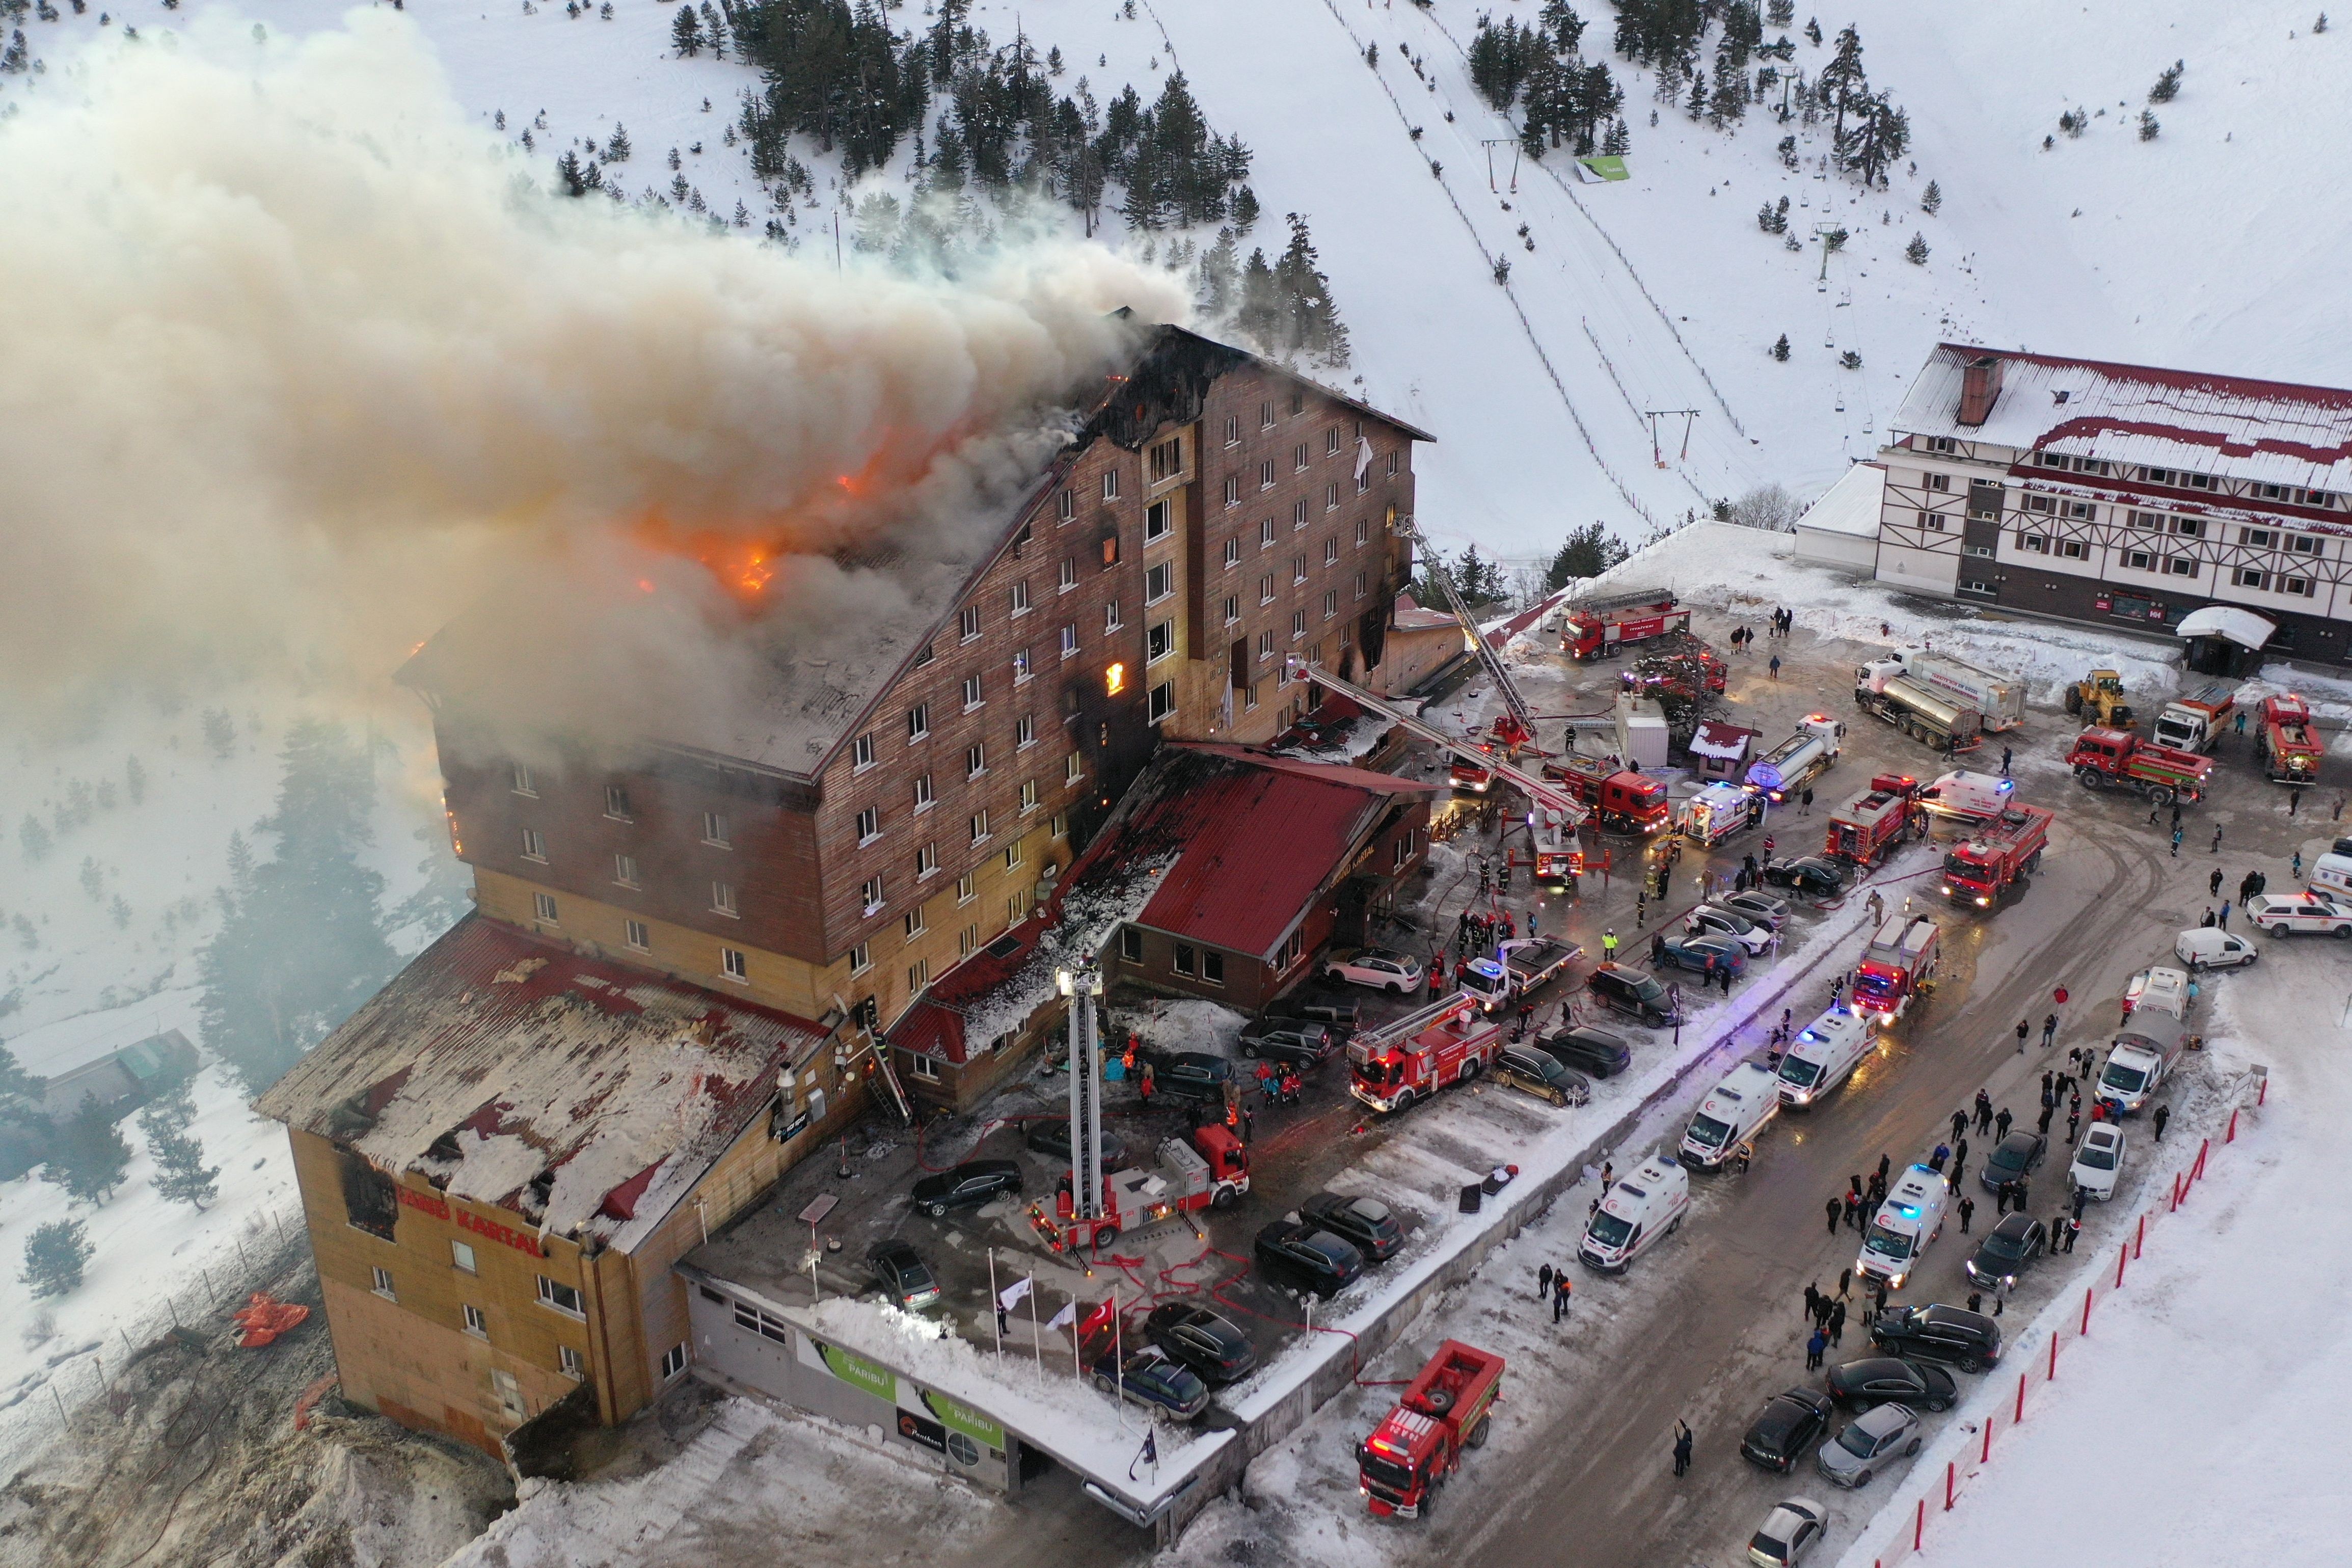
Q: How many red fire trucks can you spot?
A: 13